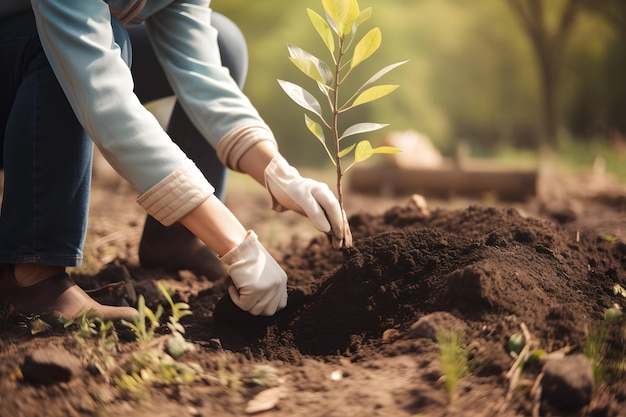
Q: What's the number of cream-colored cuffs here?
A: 2